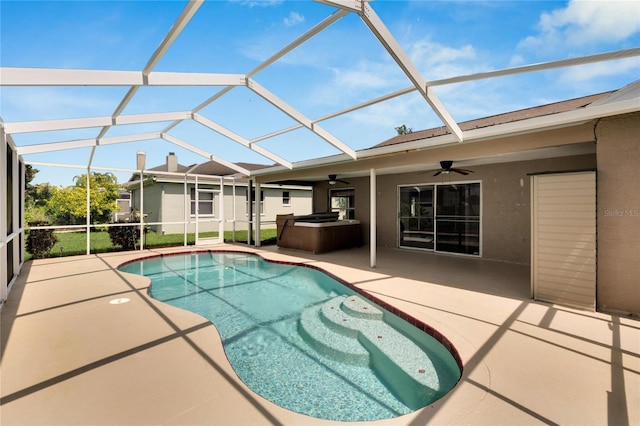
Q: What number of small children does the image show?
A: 0